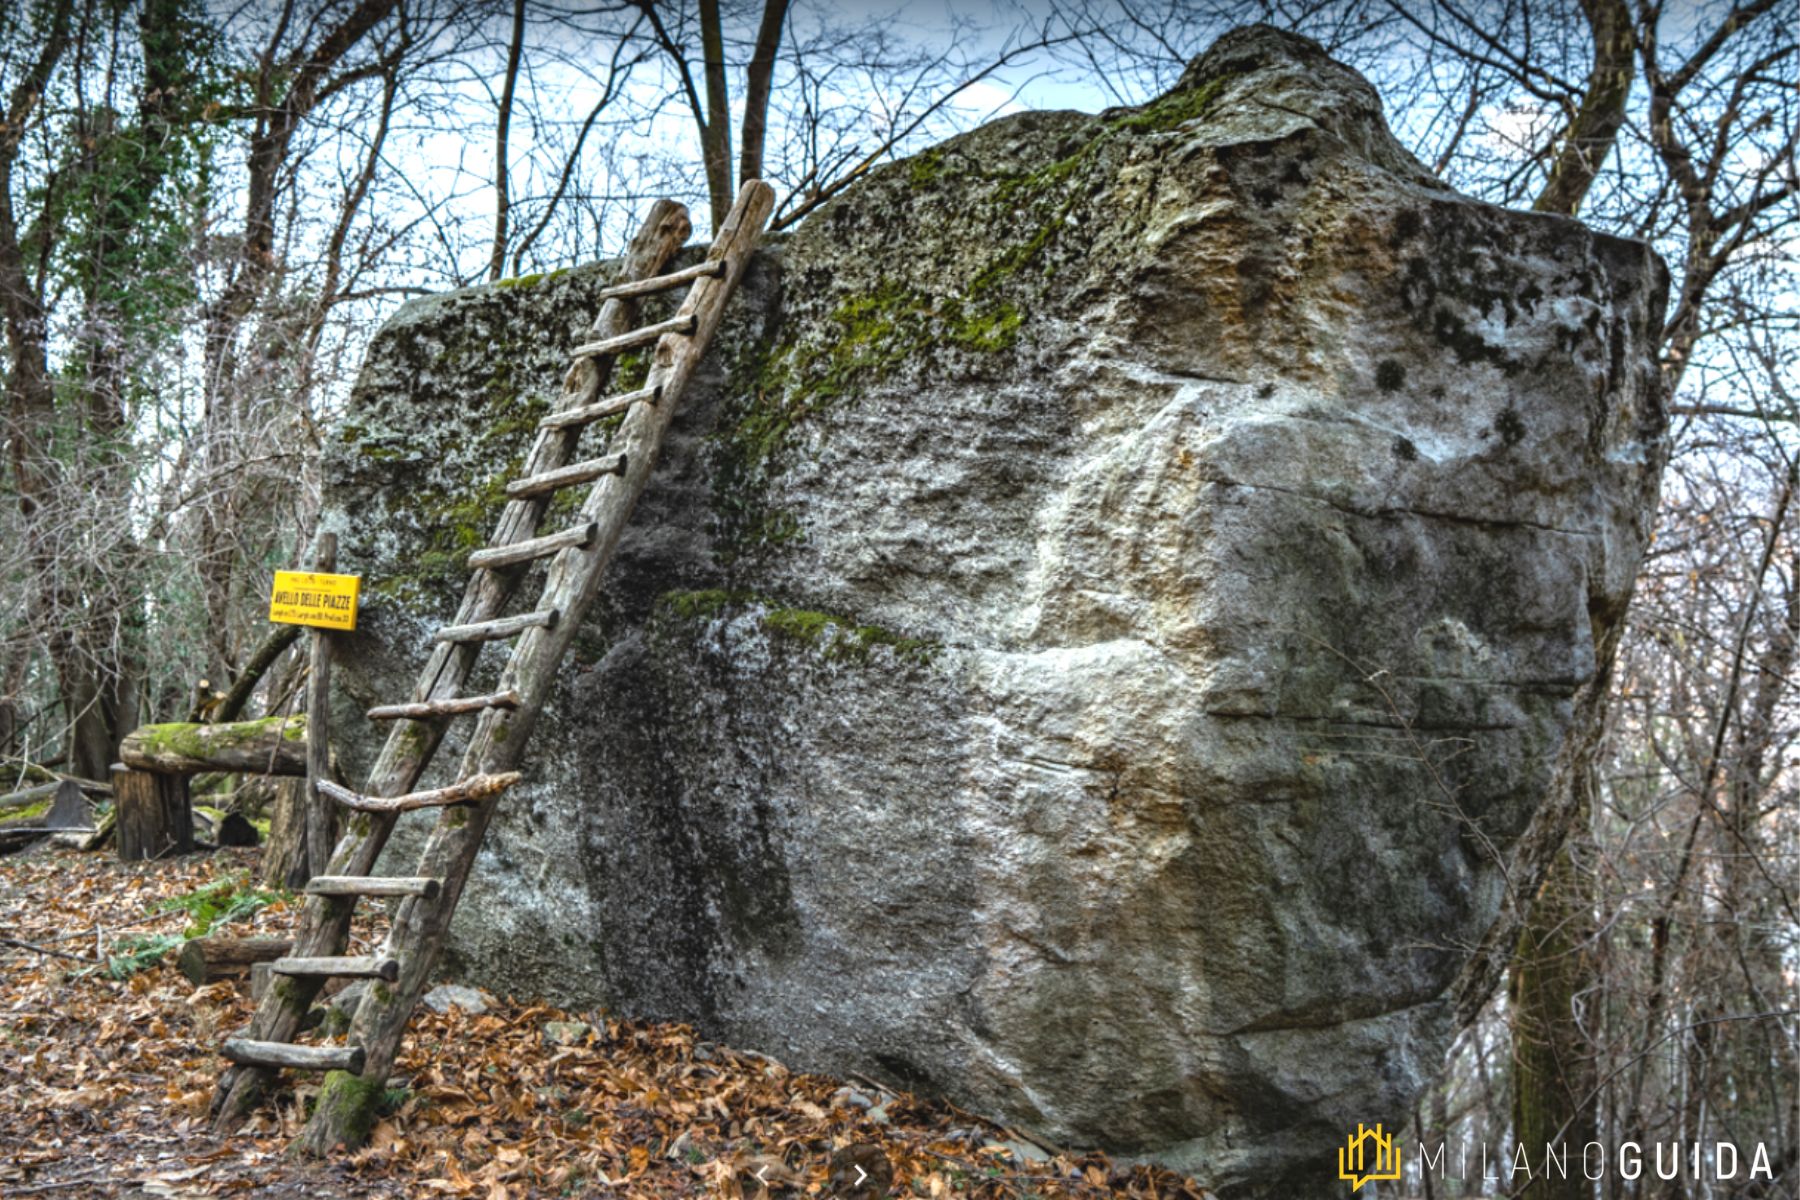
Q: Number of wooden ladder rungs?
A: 11